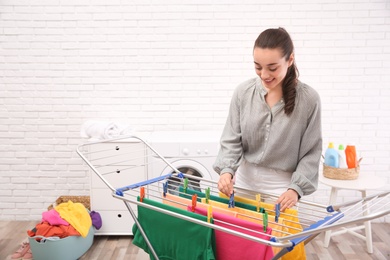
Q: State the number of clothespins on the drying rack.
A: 10